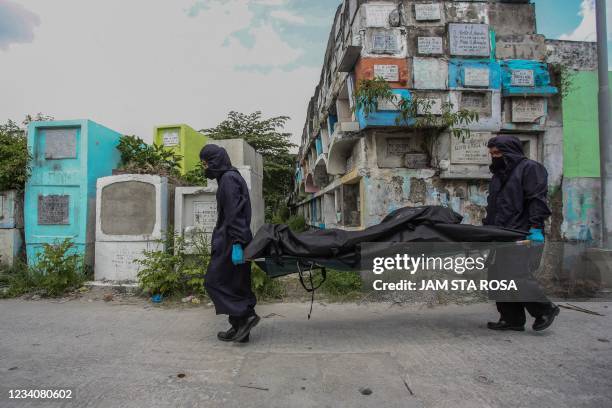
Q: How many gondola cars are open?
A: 0